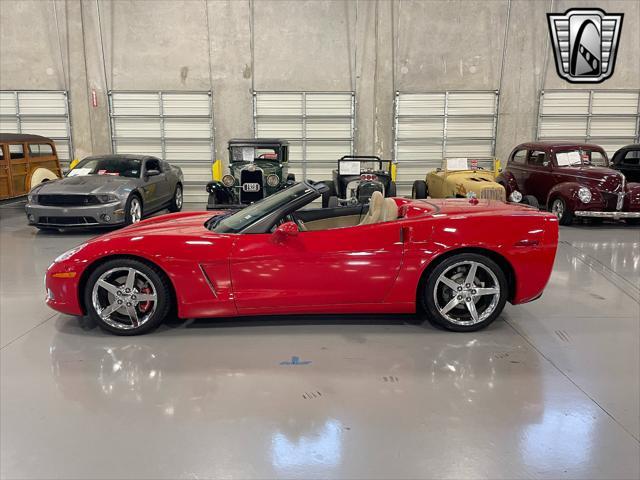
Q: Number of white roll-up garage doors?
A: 5